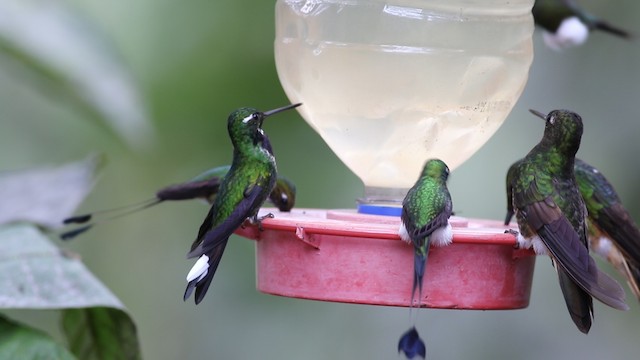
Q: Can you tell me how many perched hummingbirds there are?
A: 5